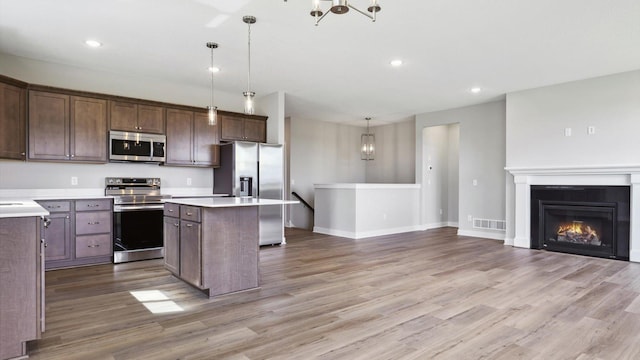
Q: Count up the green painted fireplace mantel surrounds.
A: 0